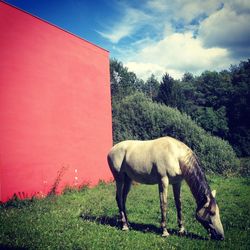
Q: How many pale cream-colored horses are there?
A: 1